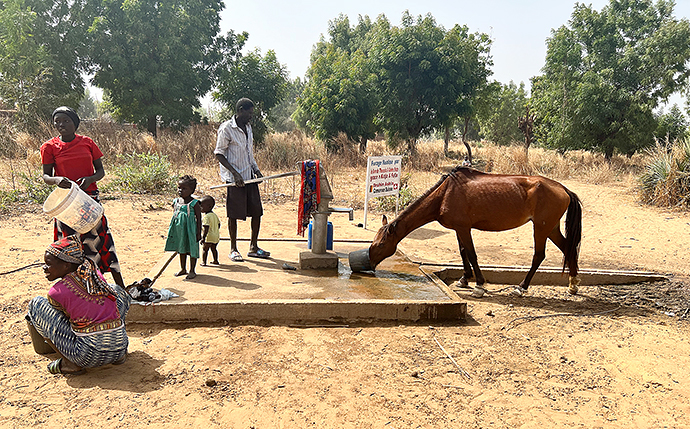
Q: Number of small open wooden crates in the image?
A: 0